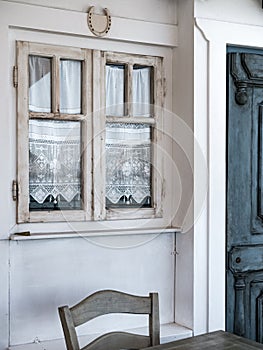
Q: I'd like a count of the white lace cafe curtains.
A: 2